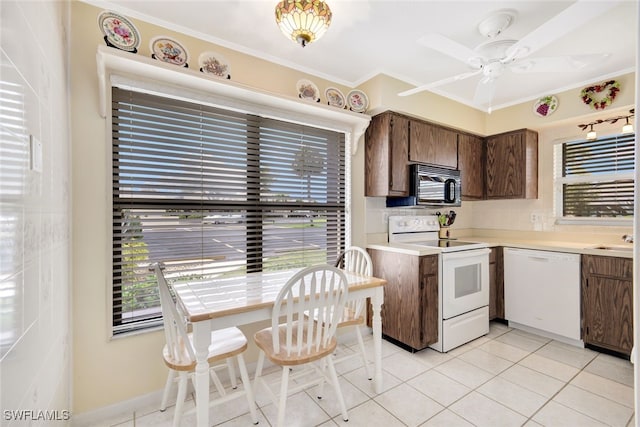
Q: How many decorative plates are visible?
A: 7